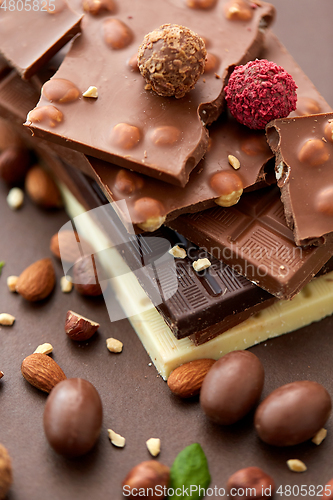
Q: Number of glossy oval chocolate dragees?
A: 3